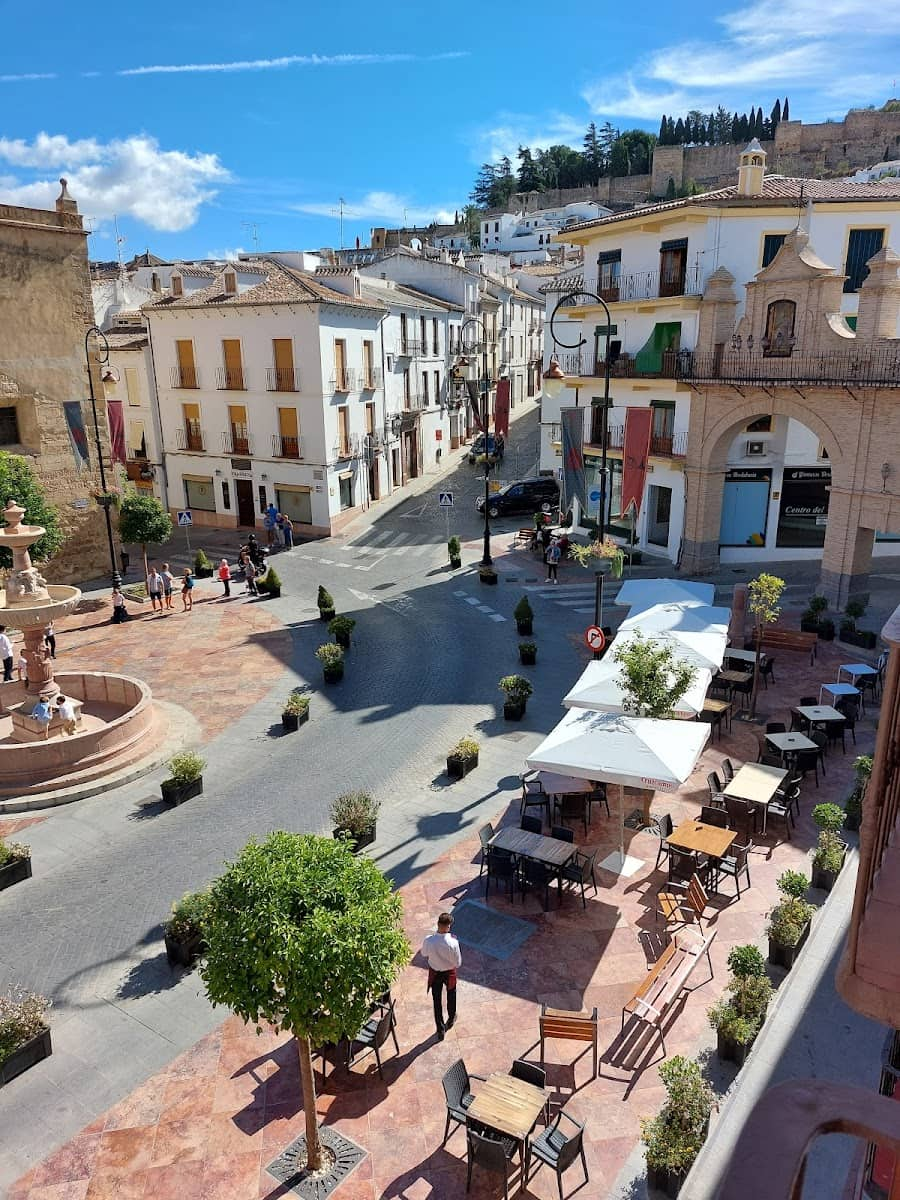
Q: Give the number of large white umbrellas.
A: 5